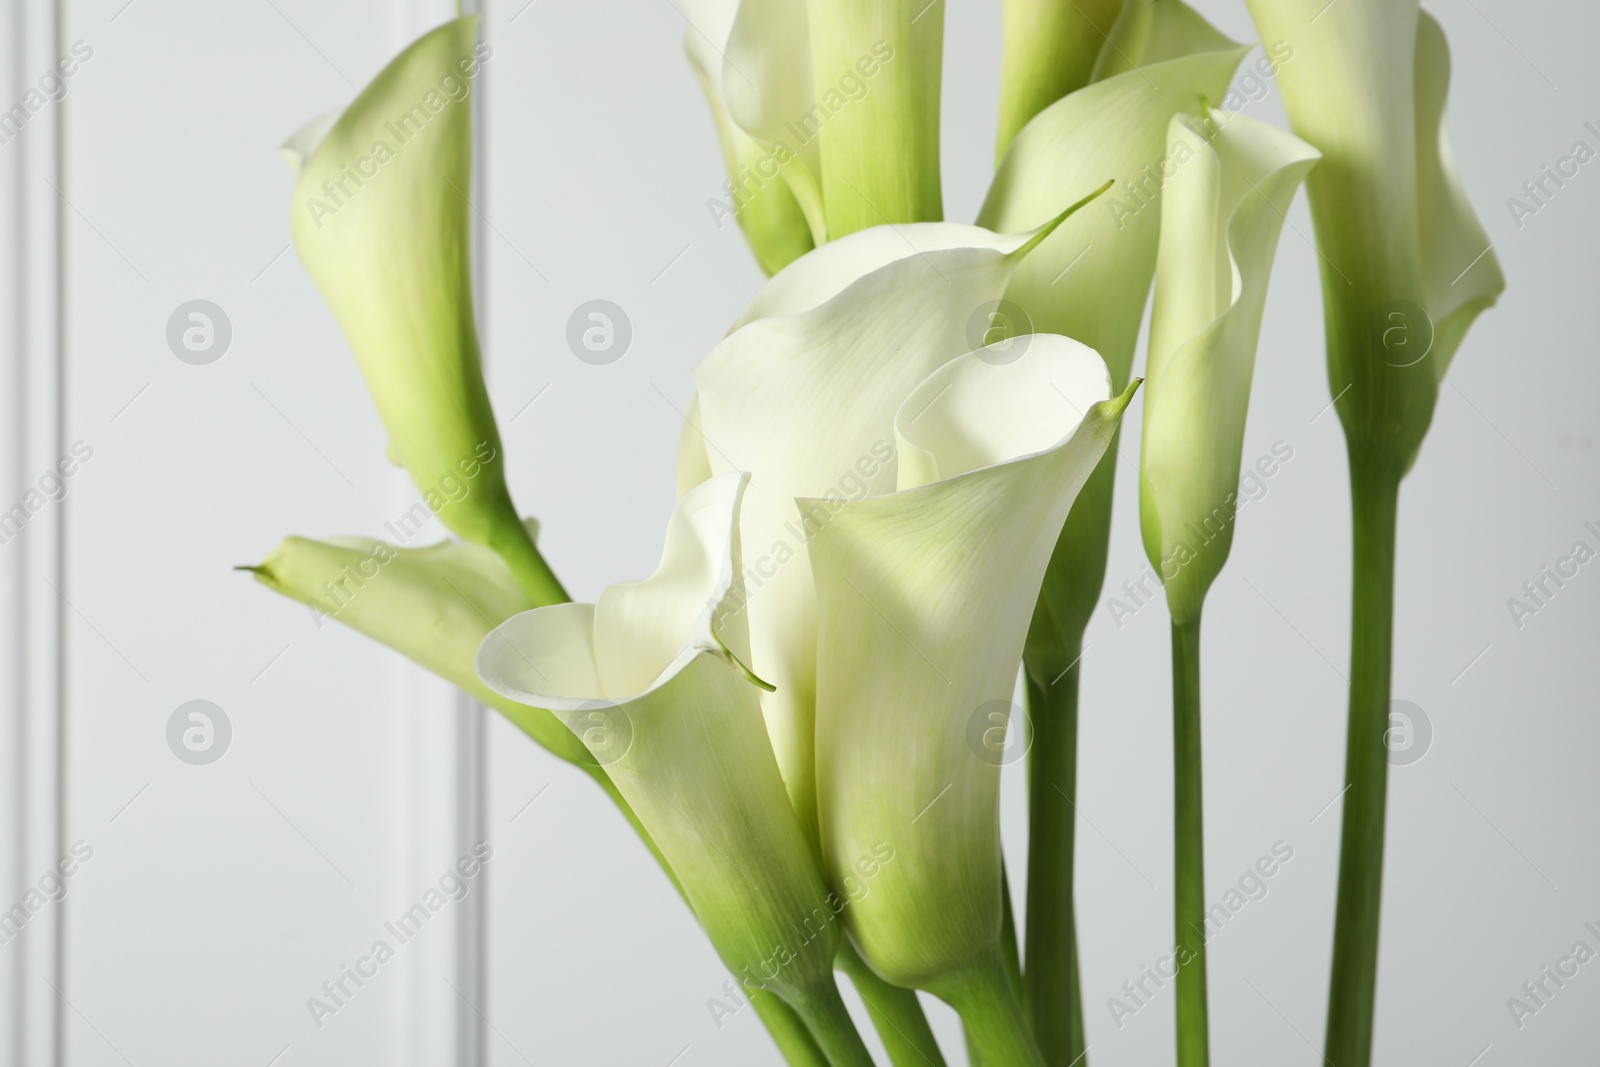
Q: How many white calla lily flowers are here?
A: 11